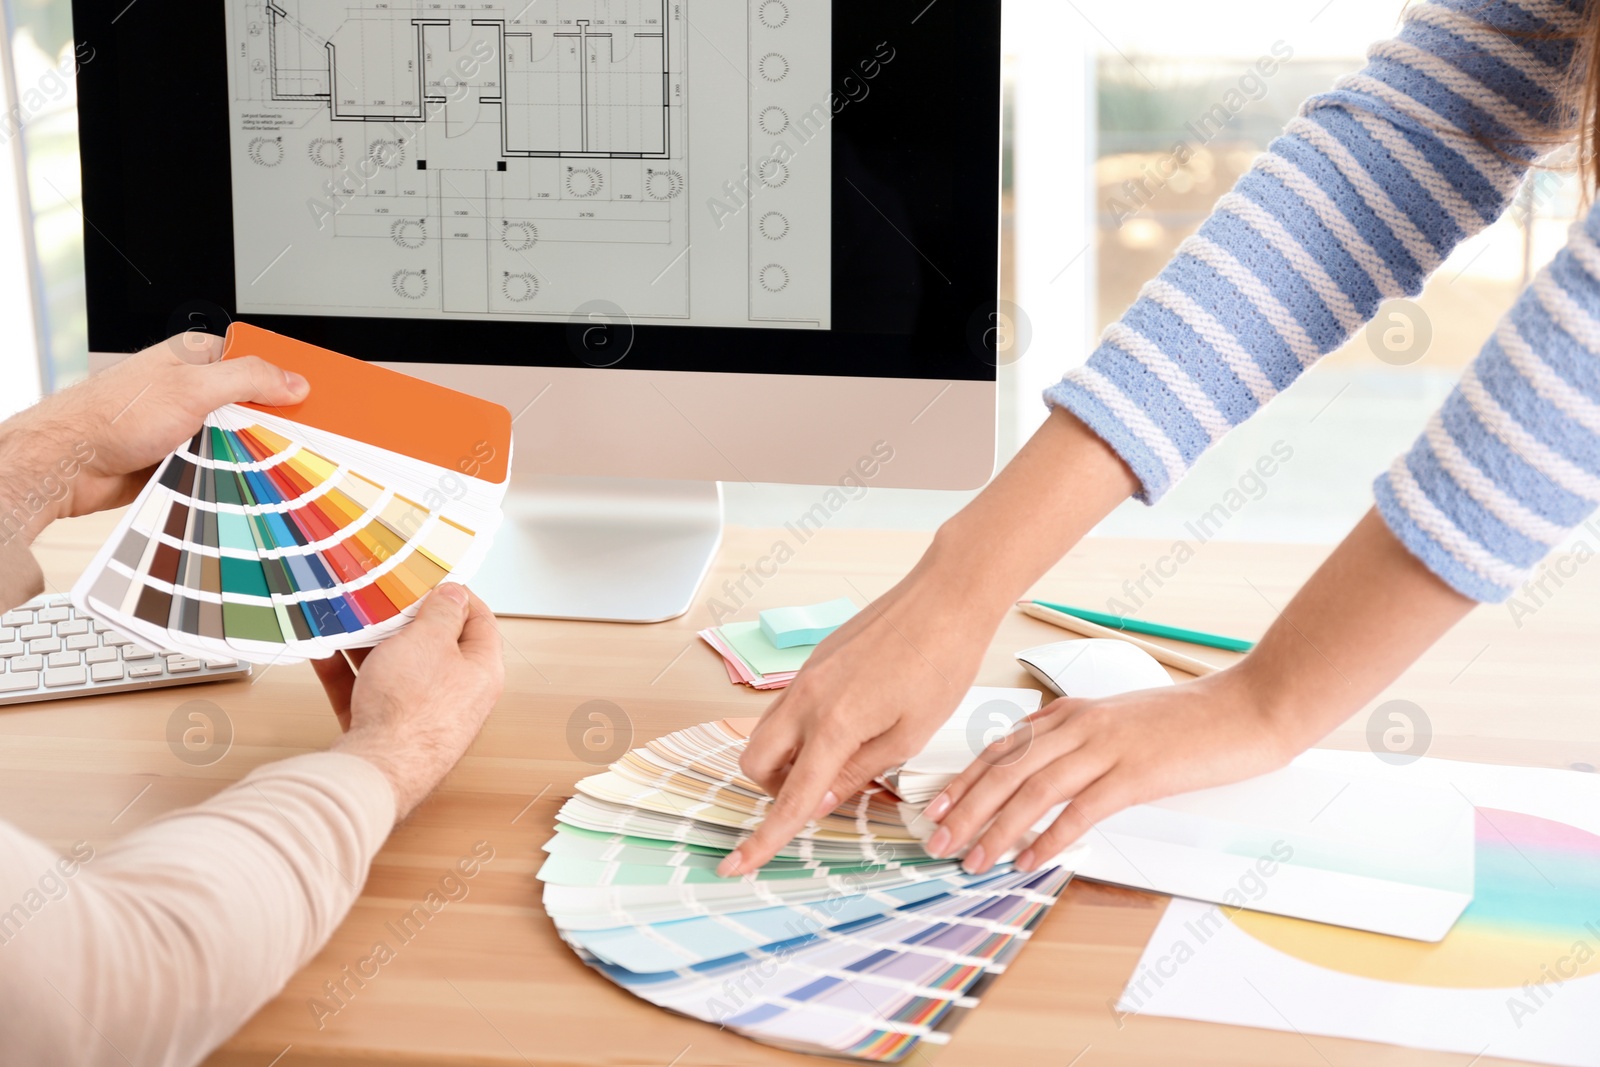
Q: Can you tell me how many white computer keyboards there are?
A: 1